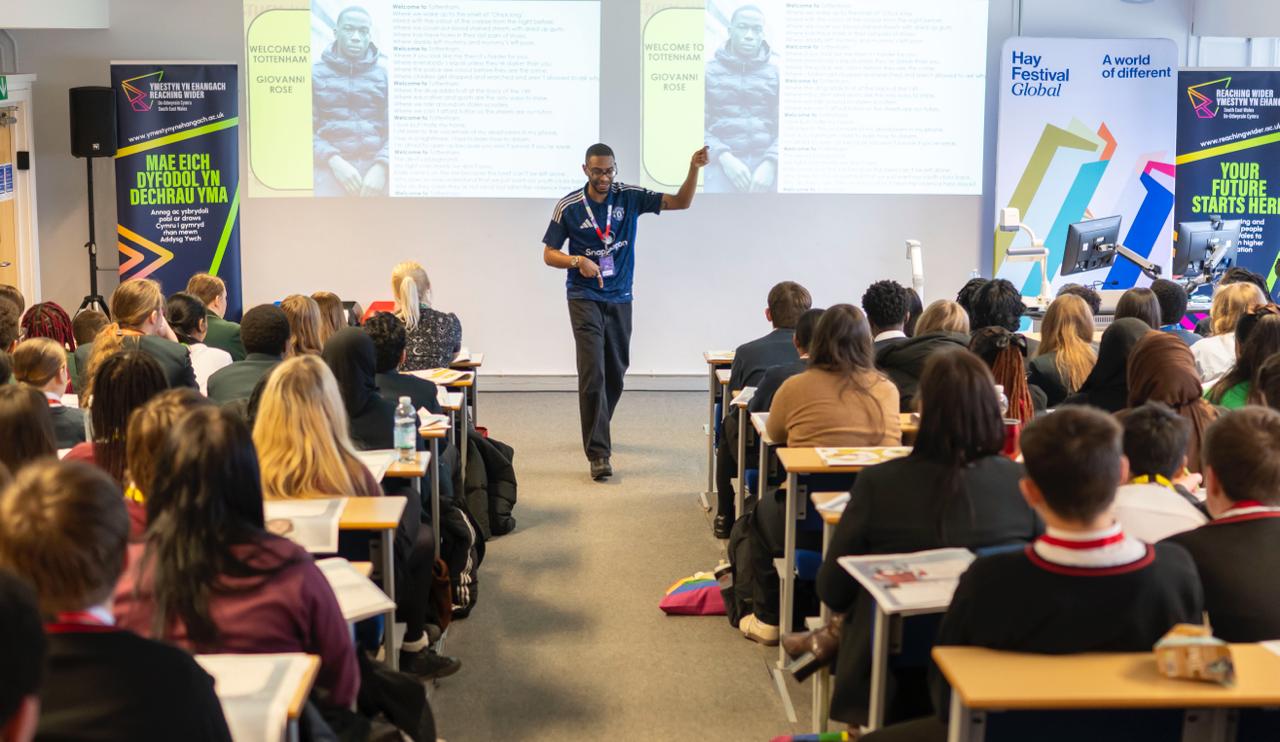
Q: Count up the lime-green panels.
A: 2